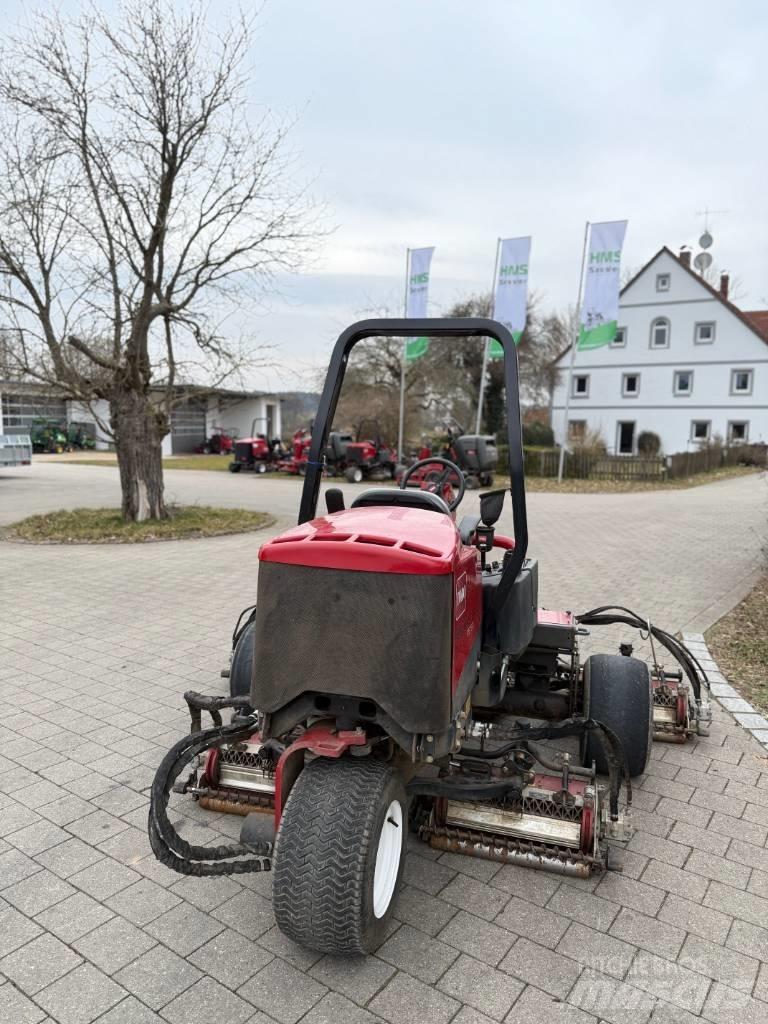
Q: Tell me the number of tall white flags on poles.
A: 3